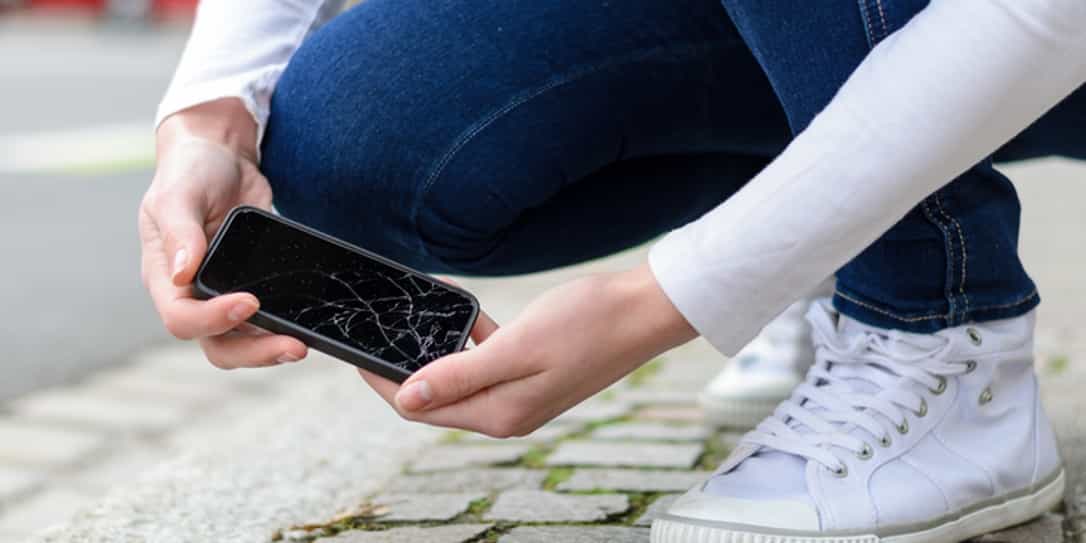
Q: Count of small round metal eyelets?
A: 9